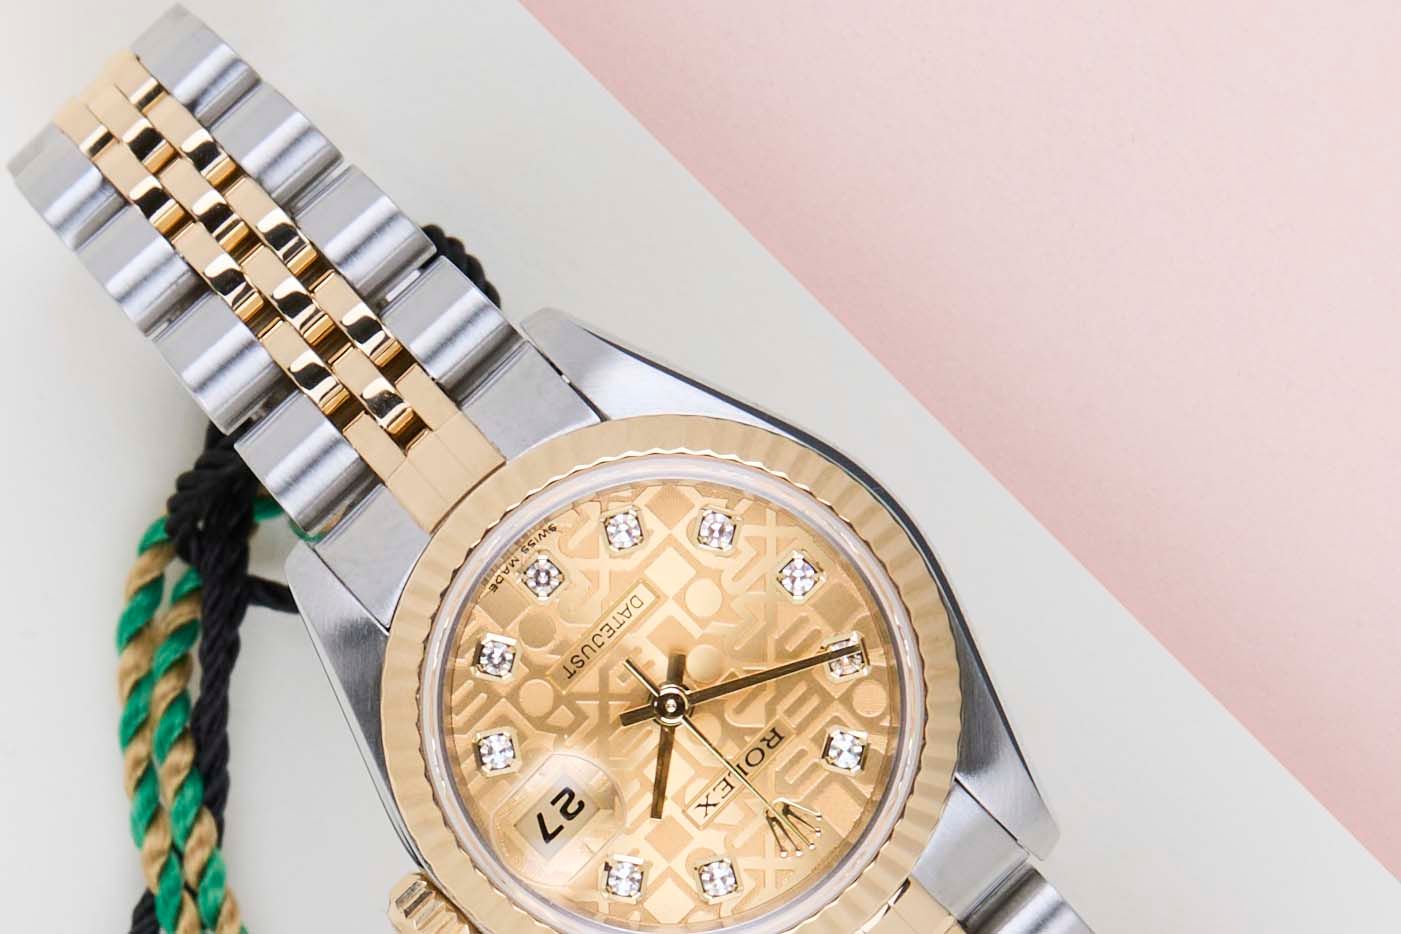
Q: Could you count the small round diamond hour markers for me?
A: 10